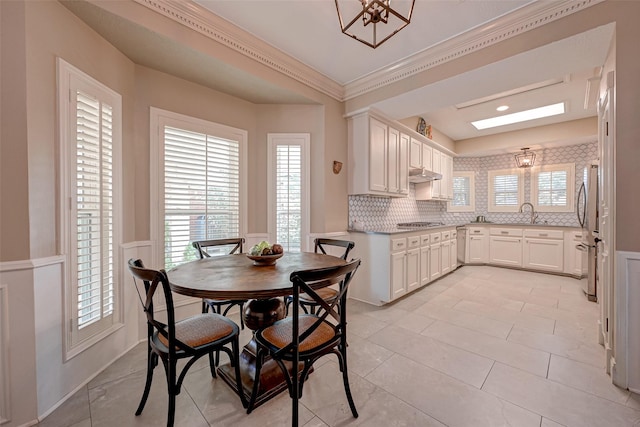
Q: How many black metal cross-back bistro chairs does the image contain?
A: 4